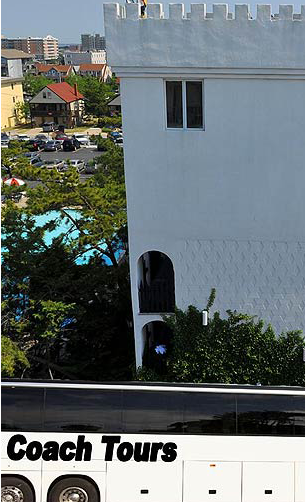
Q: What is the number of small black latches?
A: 3